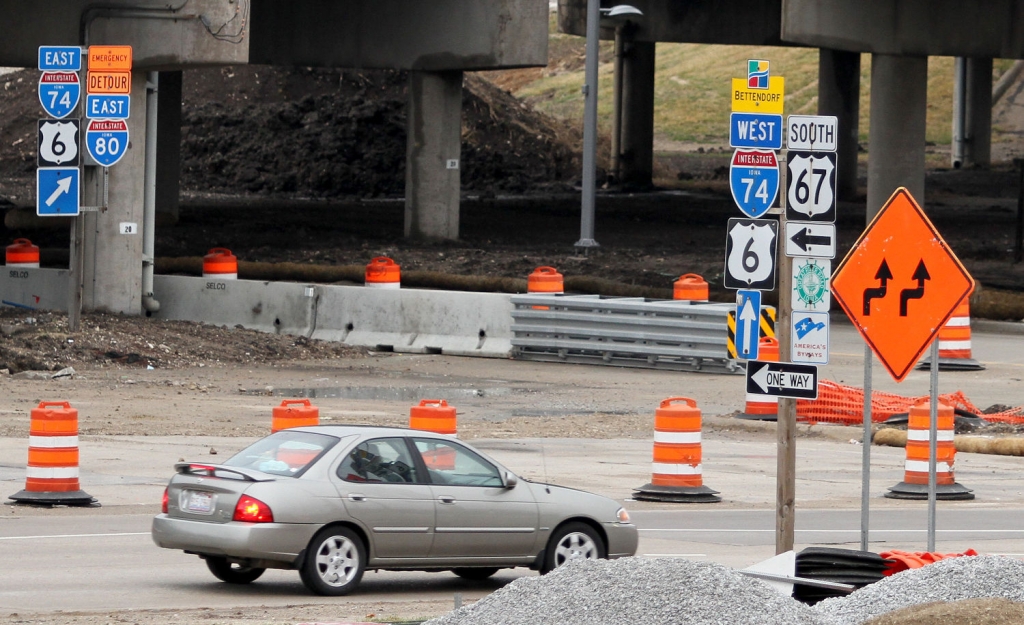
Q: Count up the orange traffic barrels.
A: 12